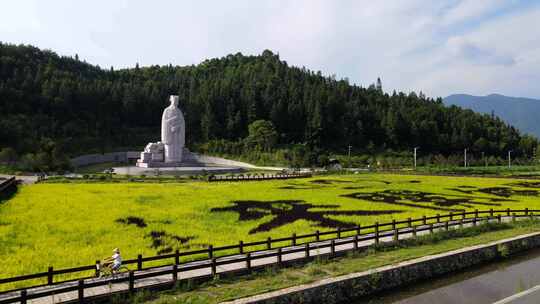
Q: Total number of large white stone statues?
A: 1